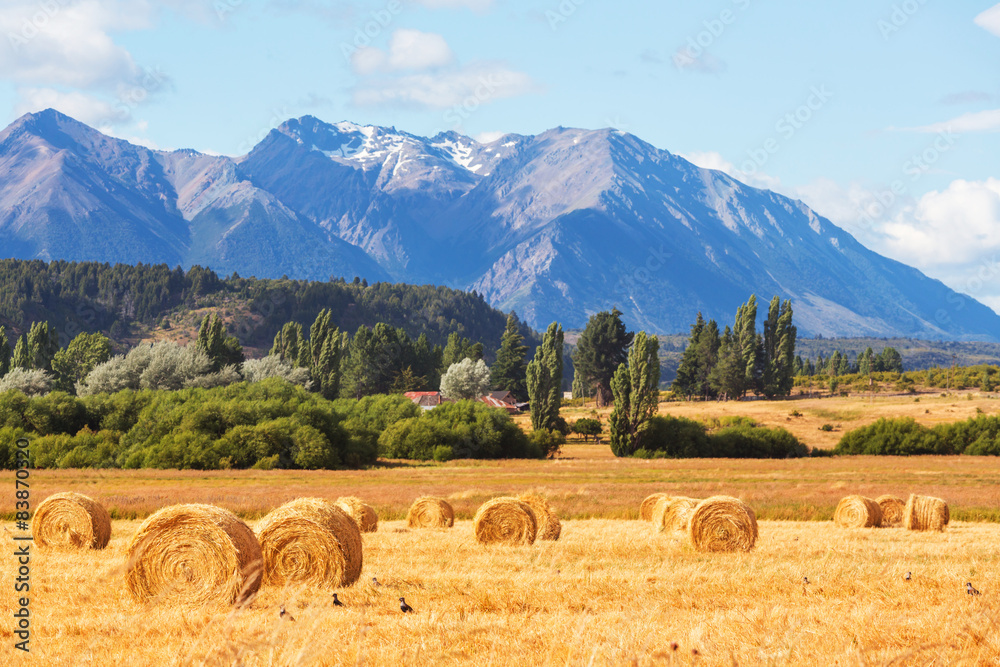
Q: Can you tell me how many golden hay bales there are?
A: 13